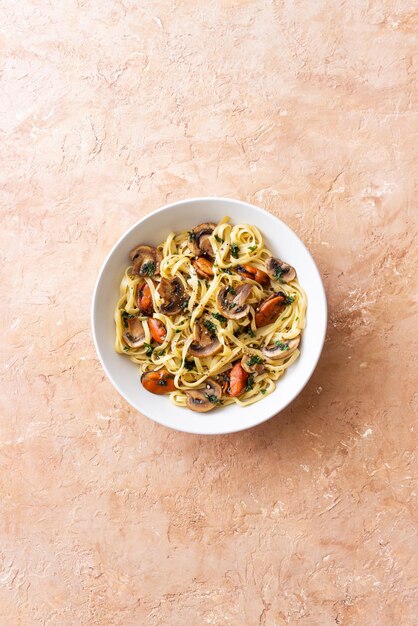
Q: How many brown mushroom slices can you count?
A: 10